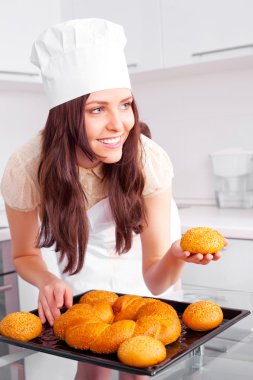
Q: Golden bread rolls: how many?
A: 5